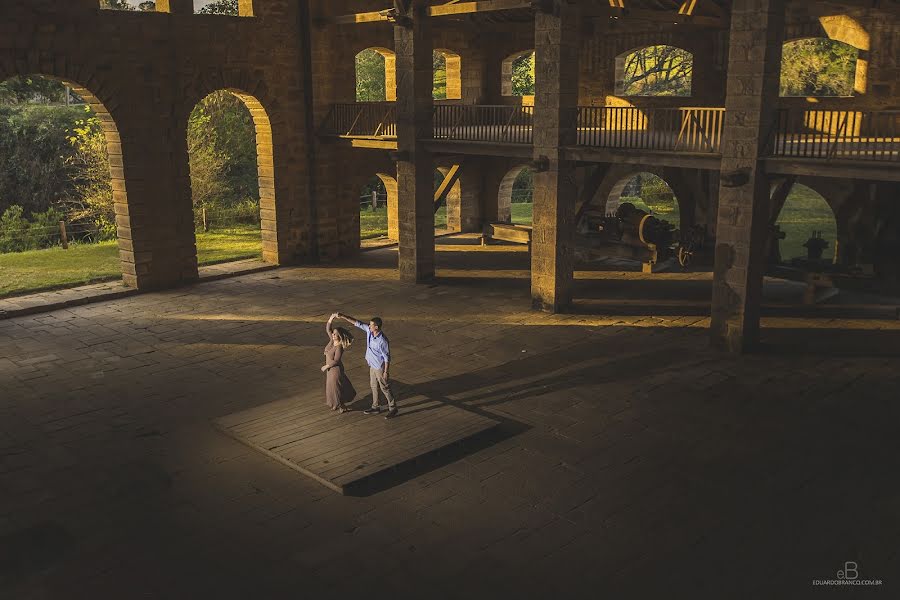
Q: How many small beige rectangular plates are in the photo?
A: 0